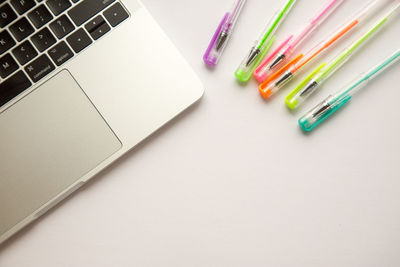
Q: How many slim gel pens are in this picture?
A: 6